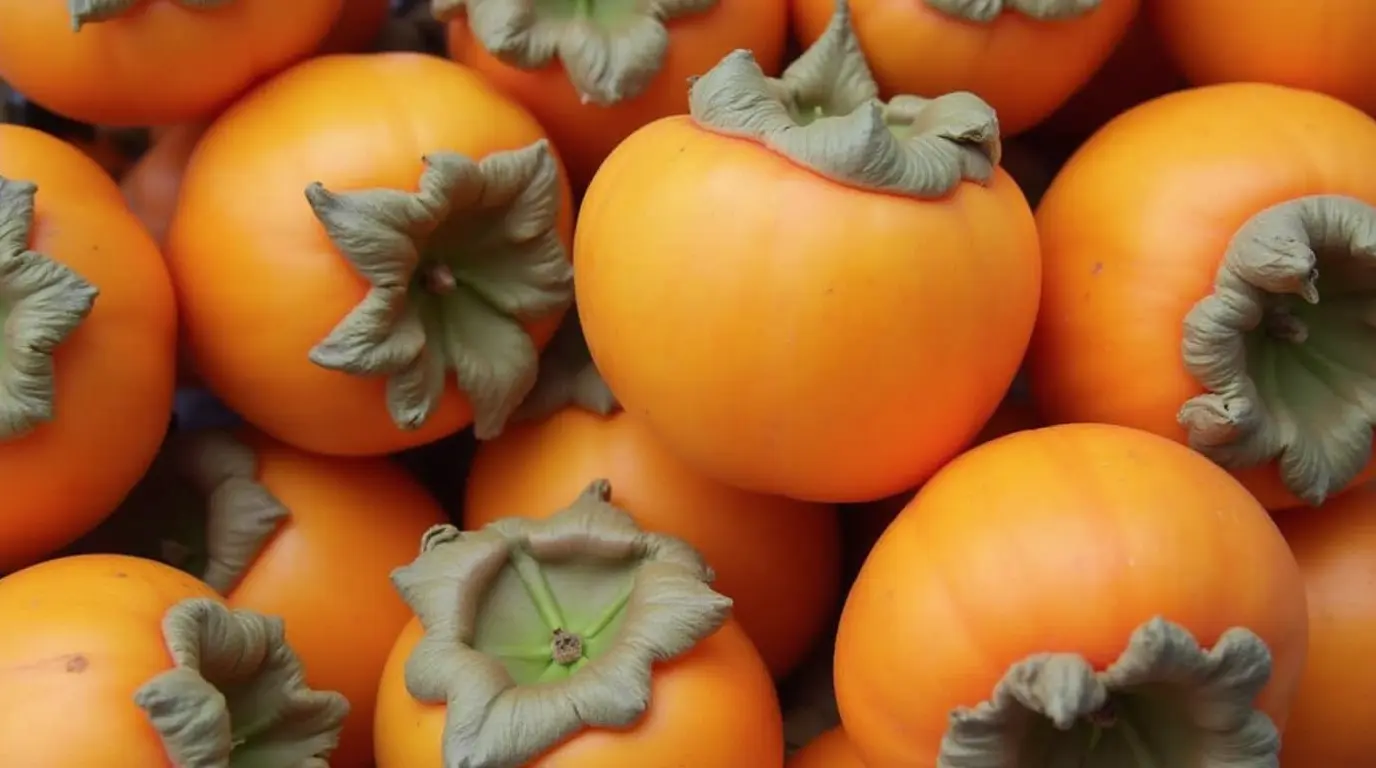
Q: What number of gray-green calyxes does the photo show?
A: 12